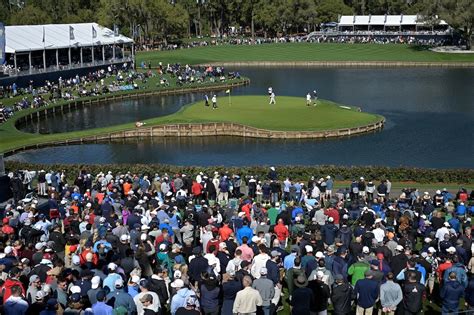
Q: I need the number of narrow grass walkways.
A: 1